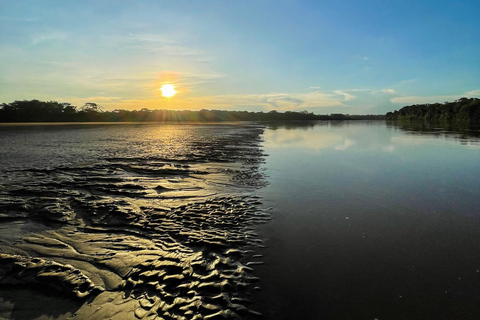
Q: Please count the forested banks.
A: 2